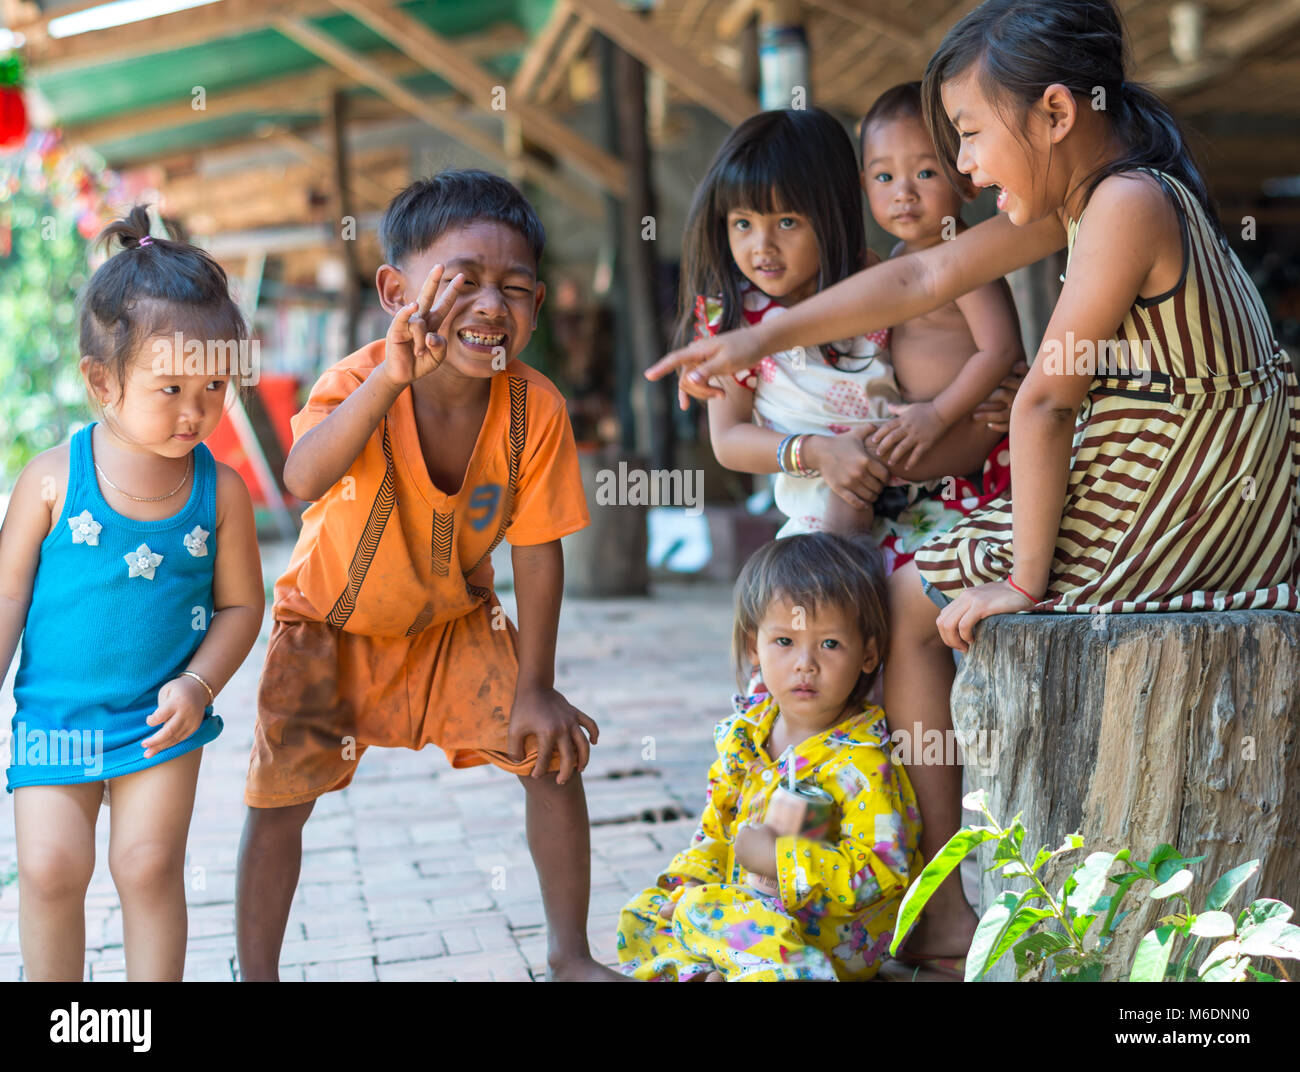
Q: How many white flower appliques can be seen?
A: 3